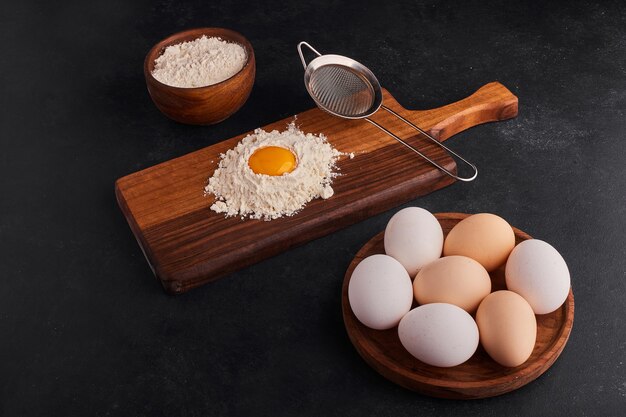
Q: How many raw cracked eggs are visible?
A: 1